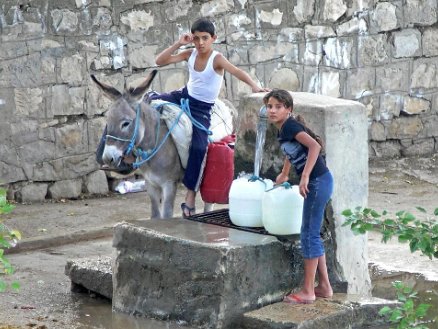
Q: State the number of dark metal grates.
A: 1